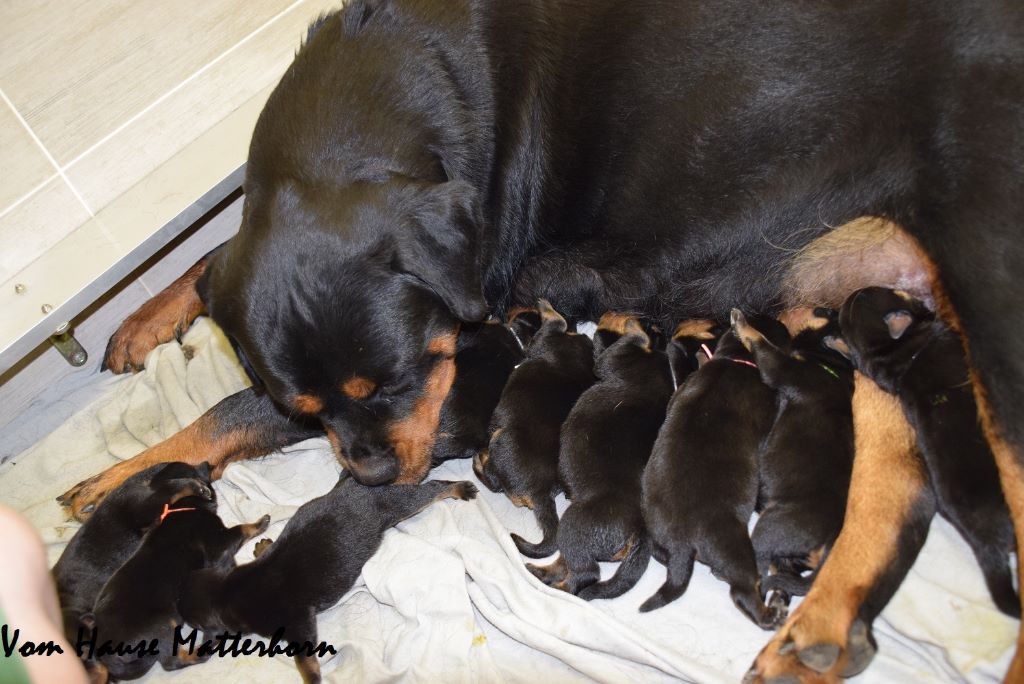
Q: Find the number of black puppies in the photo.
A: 9